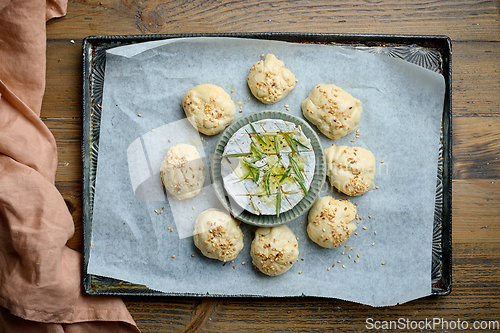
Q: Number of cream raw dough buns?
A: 8